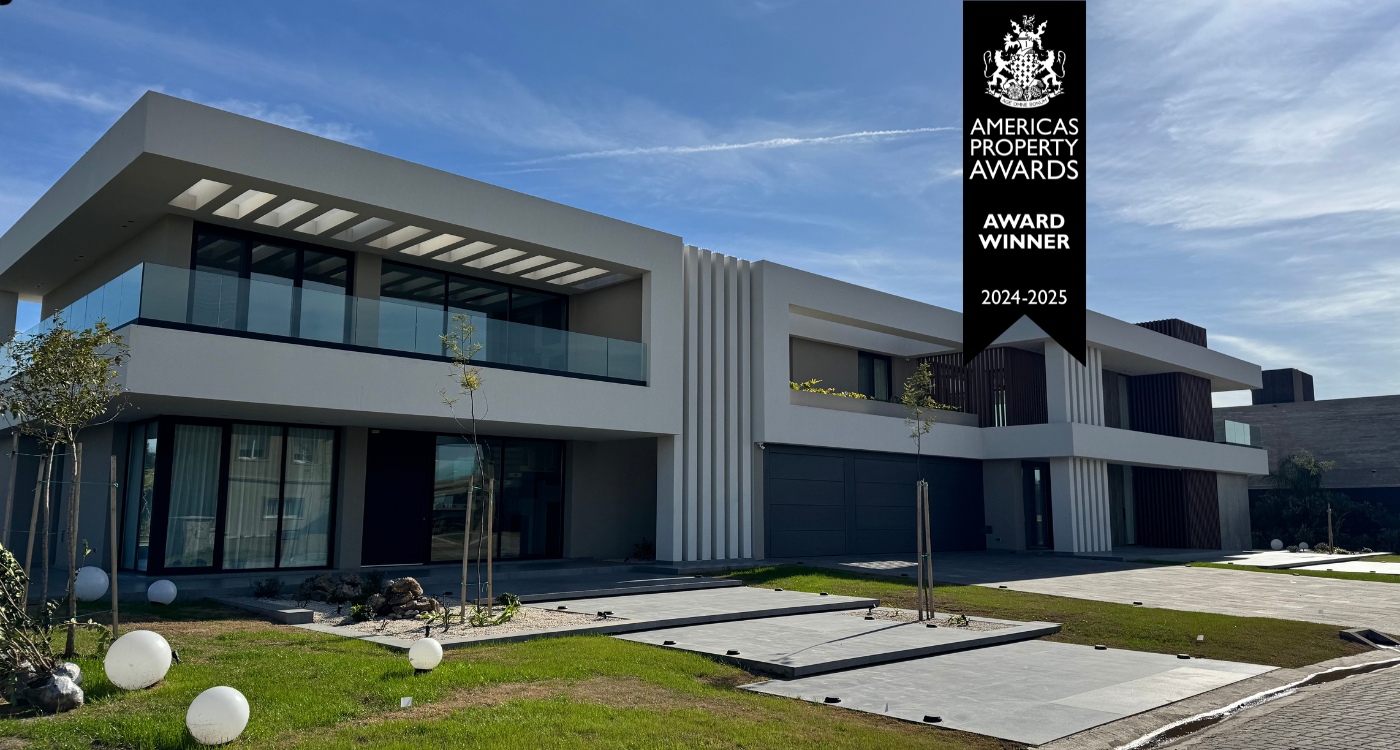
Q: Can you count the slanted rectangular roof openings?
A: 13